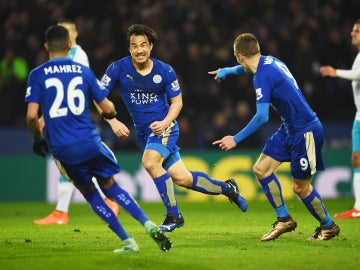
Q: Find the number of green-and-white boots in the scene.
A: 2